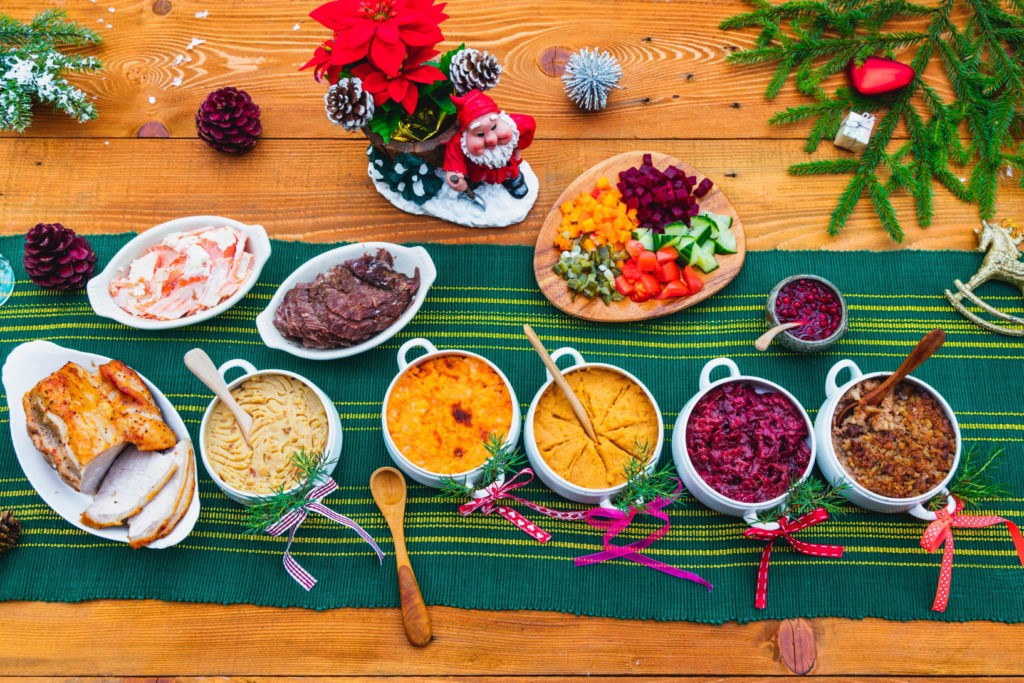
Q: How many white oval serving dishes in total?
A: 3